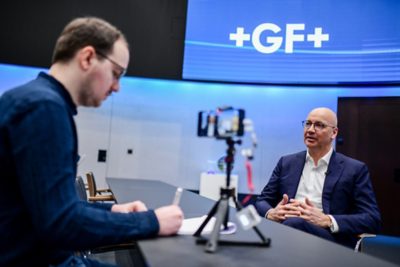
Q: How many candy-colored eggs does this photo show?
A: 0